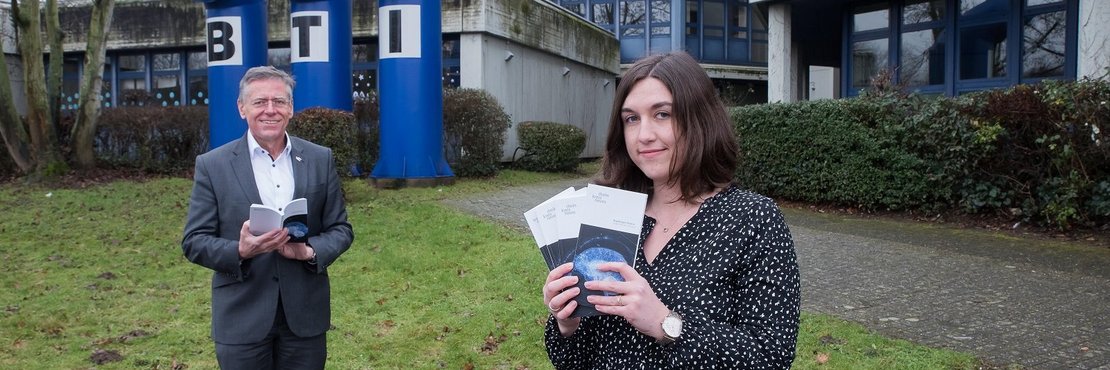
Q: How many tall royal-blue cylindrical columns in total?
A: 3